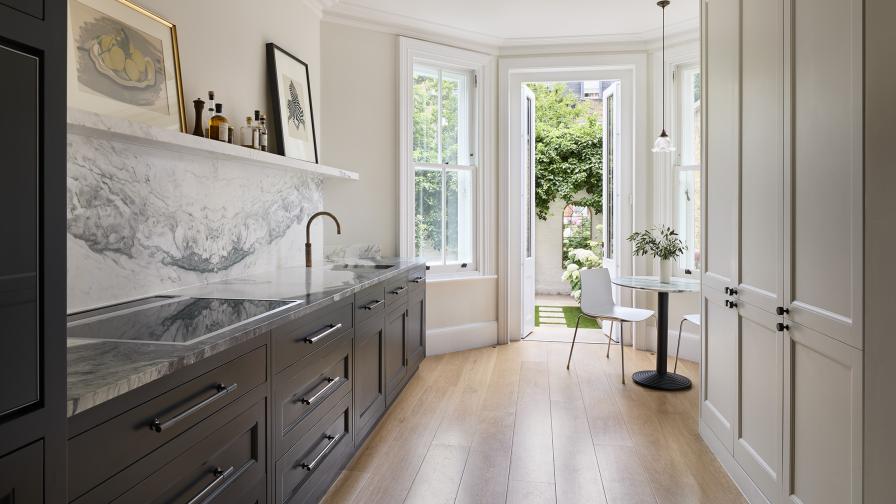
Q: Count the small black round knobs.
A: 6